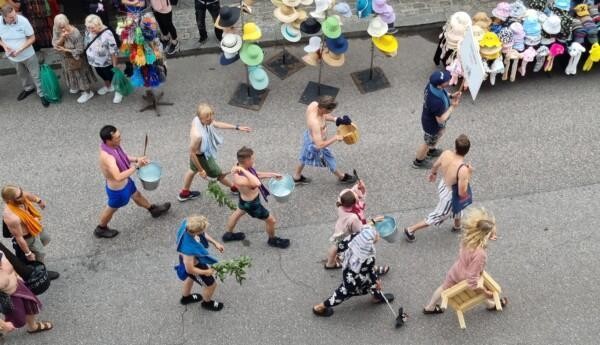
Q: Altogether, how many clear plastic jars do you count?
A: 0